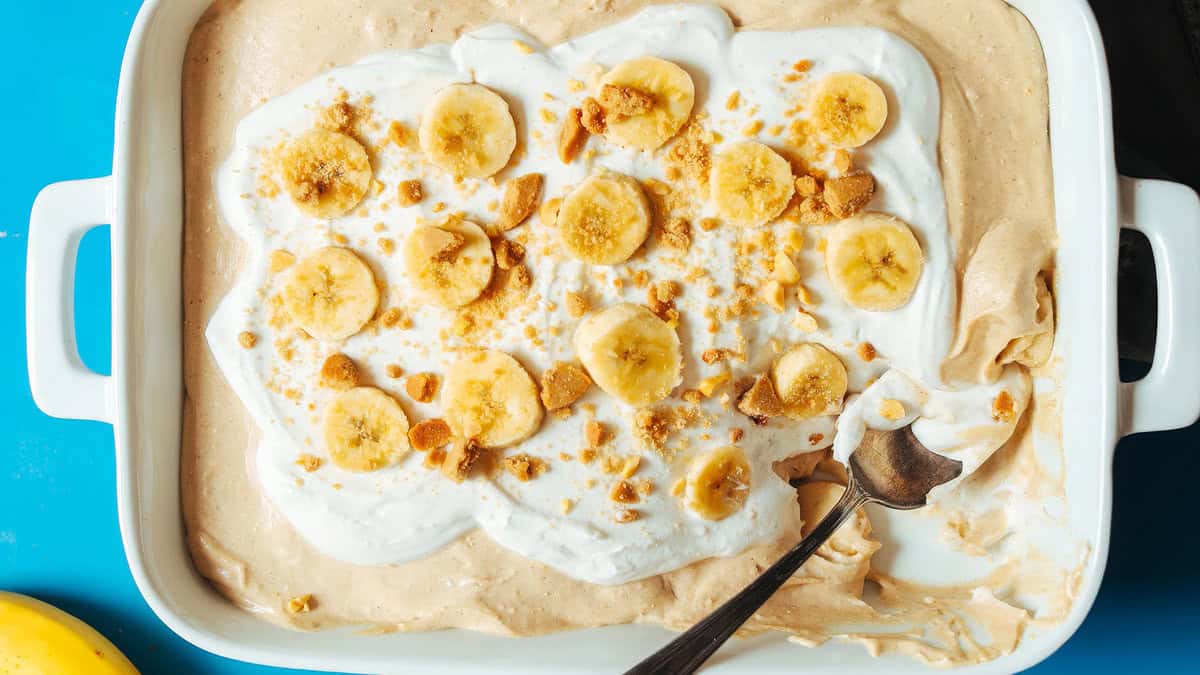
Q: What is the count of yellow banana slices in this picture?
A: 14